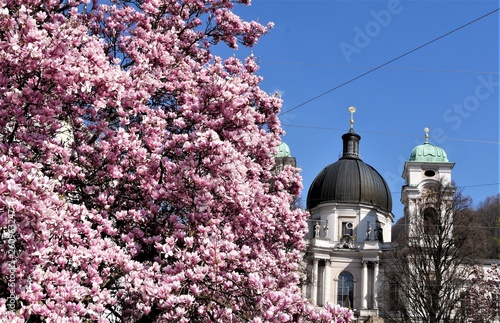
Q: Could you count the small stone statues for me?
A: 4